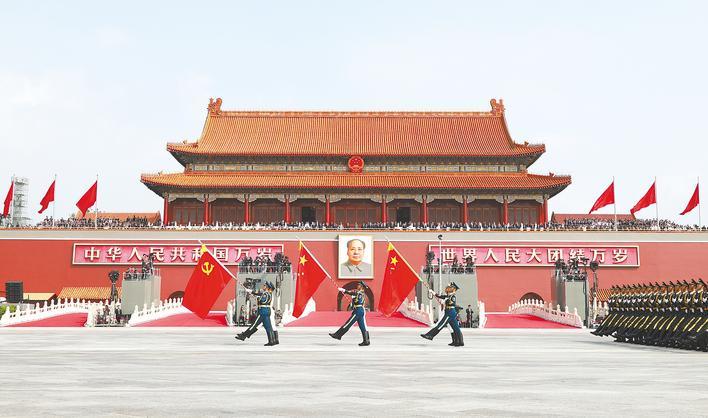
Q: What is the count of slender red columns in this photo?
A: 10